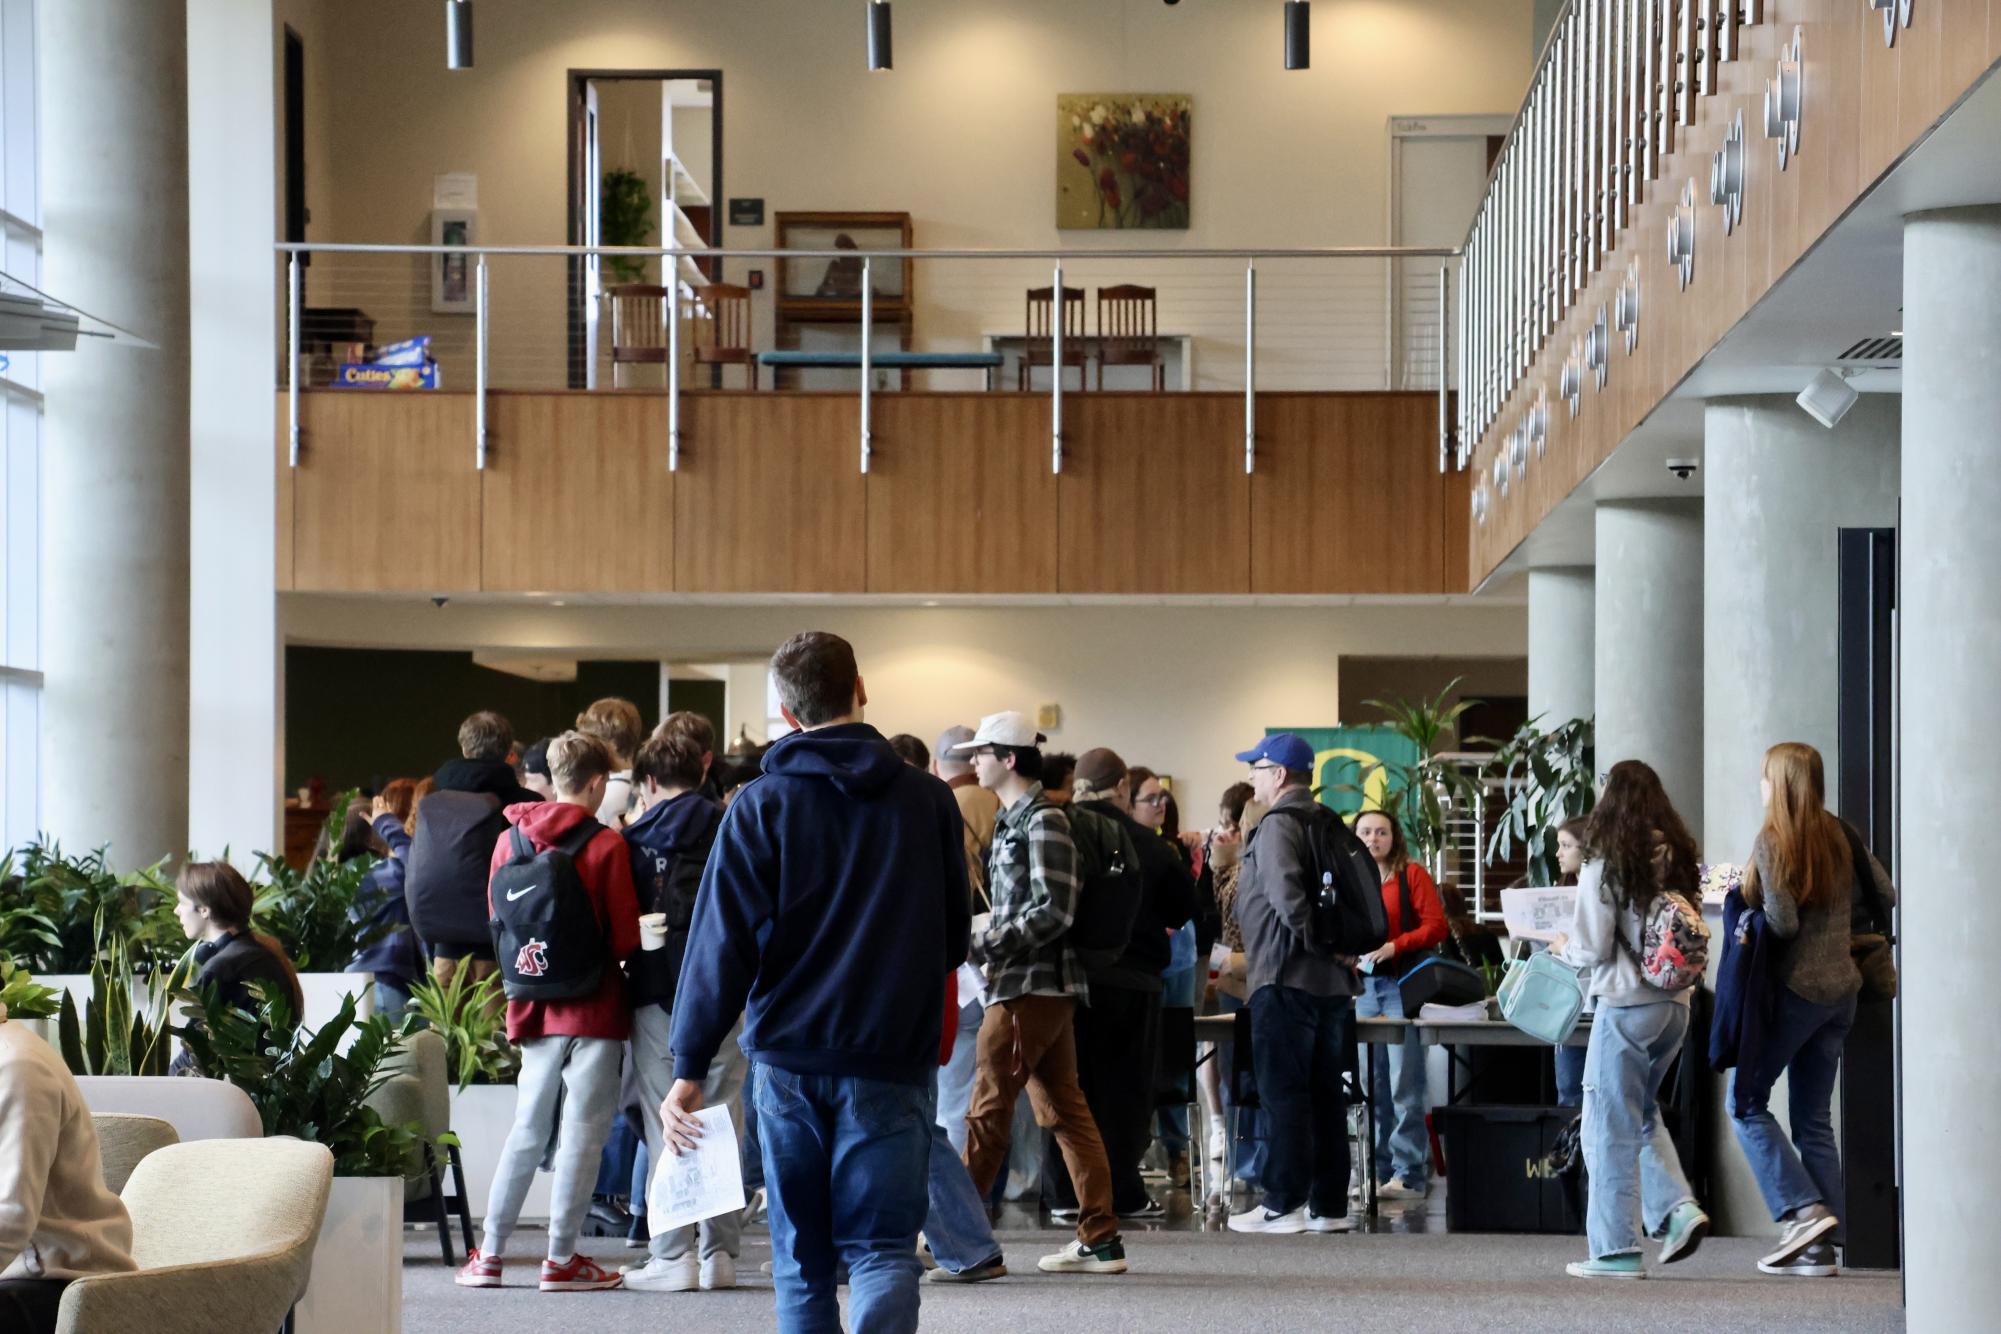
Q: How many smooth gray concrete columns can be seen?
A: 5